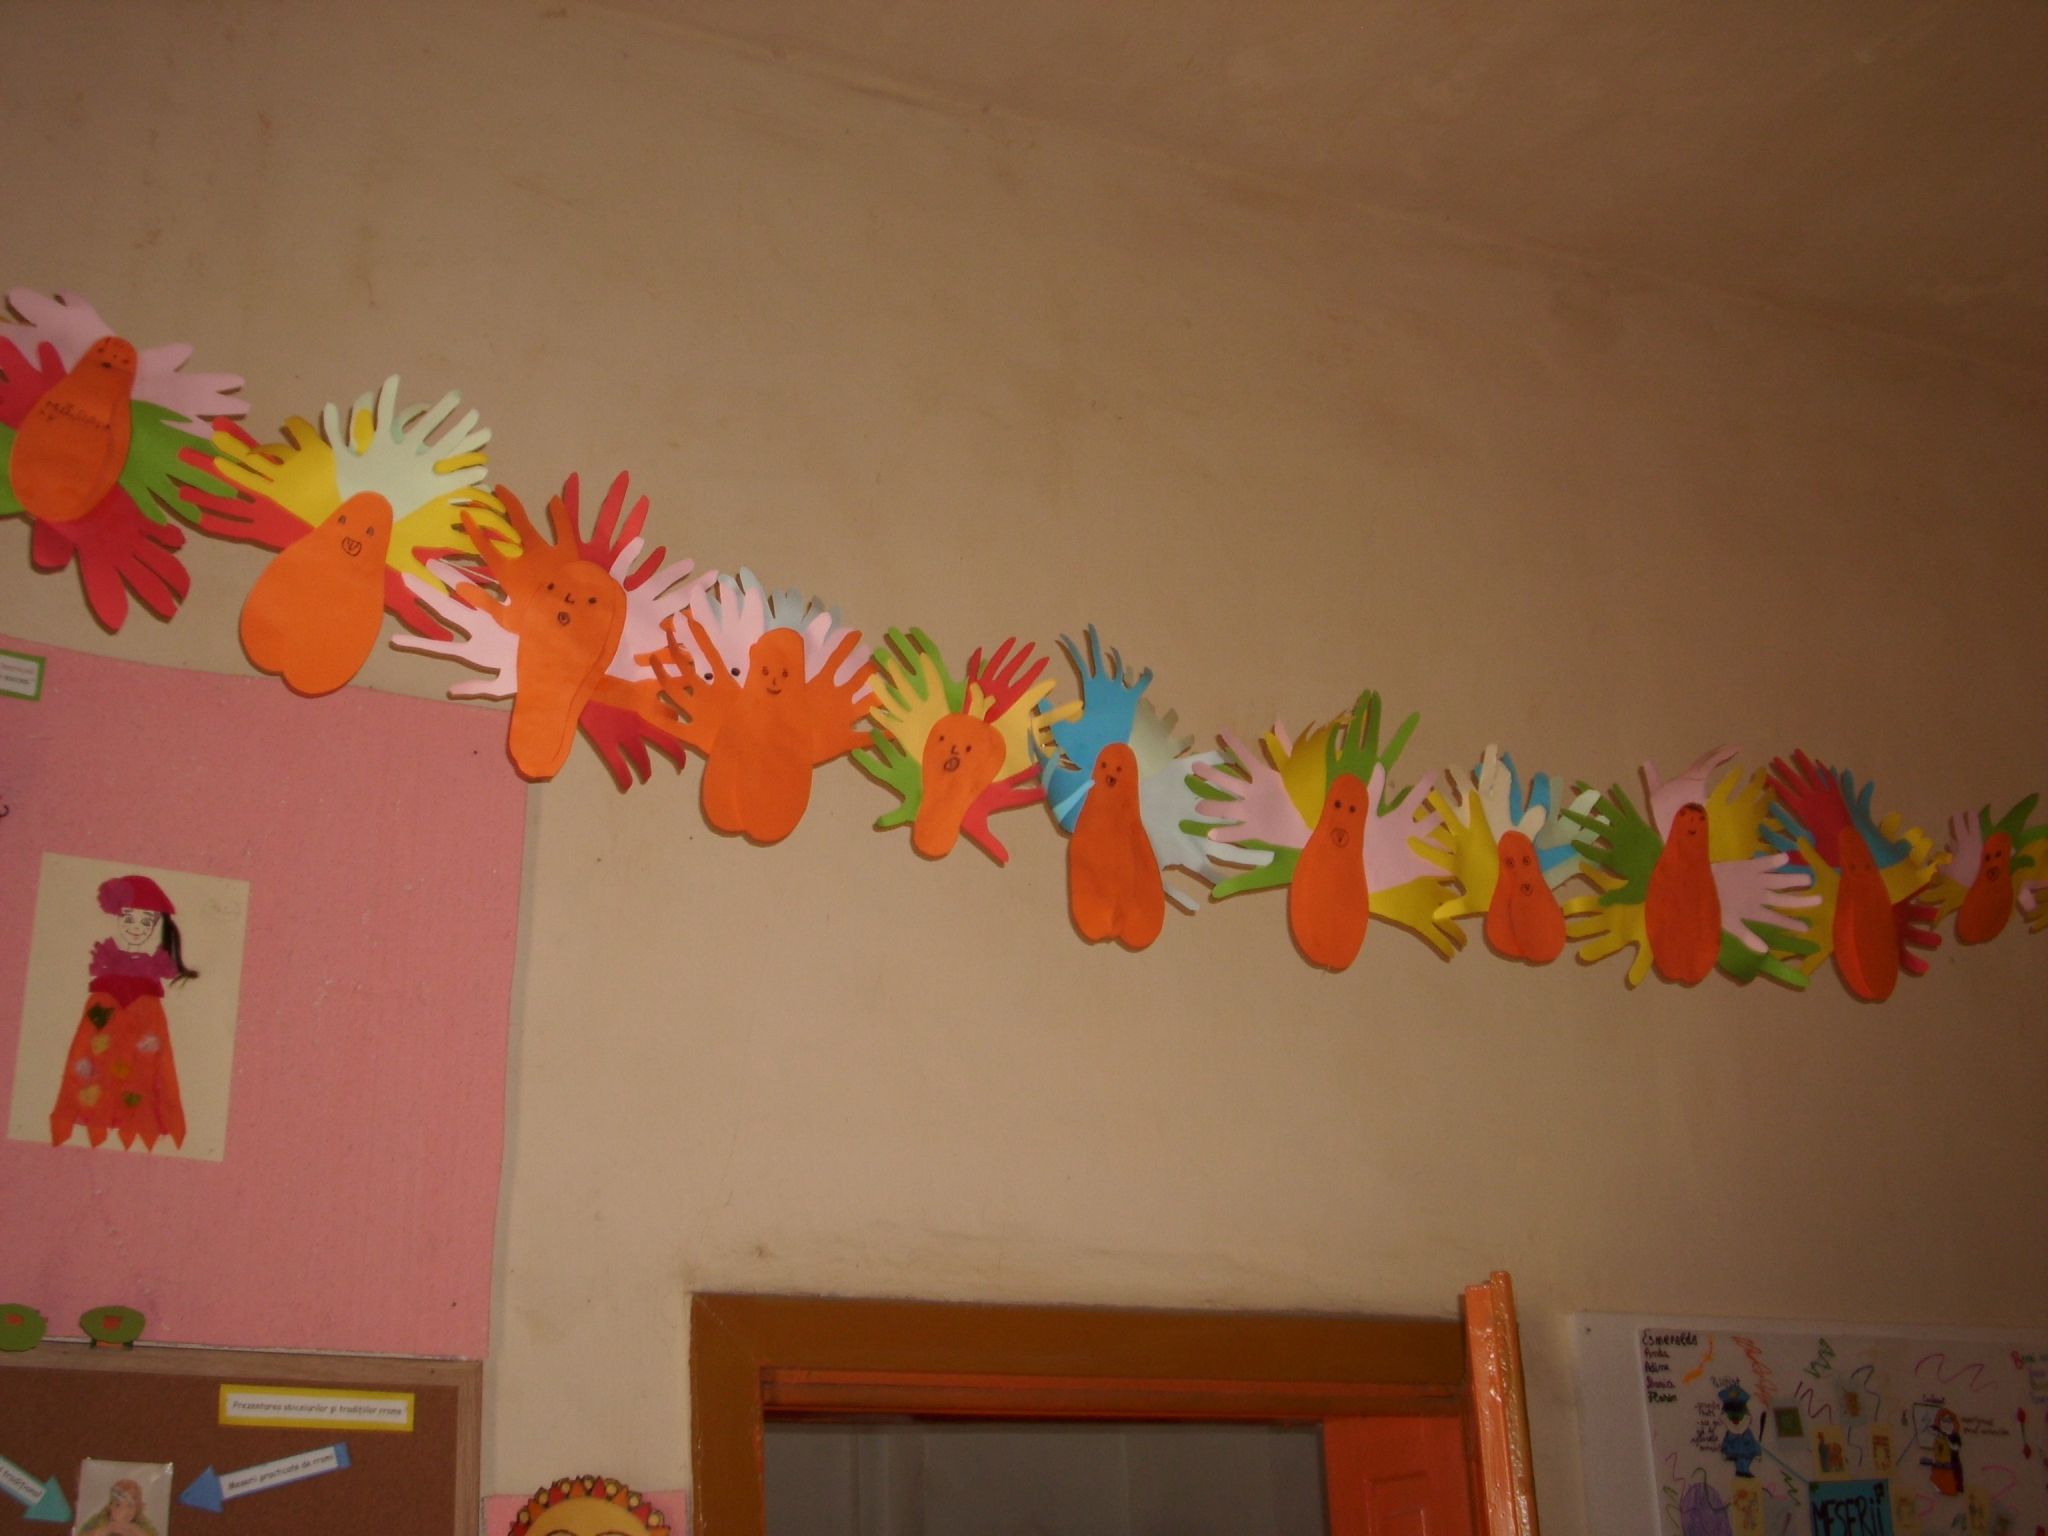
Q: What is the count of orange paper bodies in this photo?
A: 11